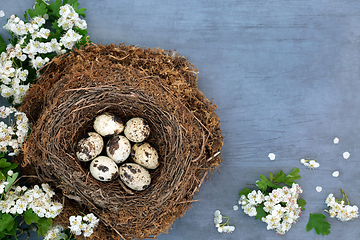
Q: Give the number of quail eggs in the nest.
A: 7